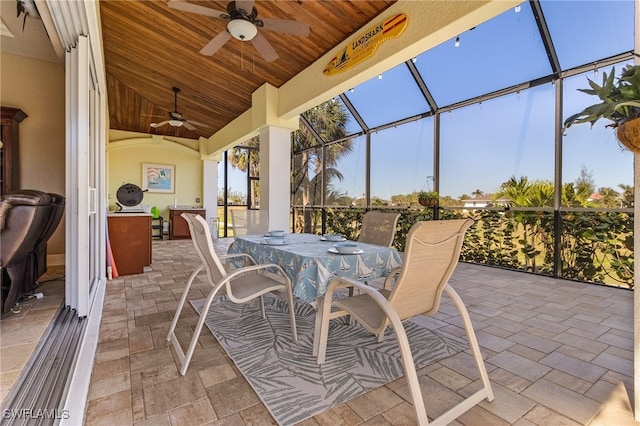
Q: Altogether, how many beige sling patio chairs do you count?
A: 4